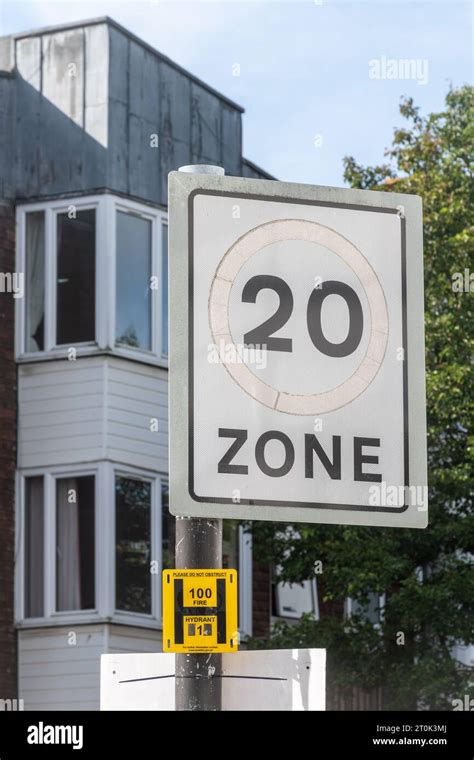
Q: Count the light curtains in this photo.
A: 2